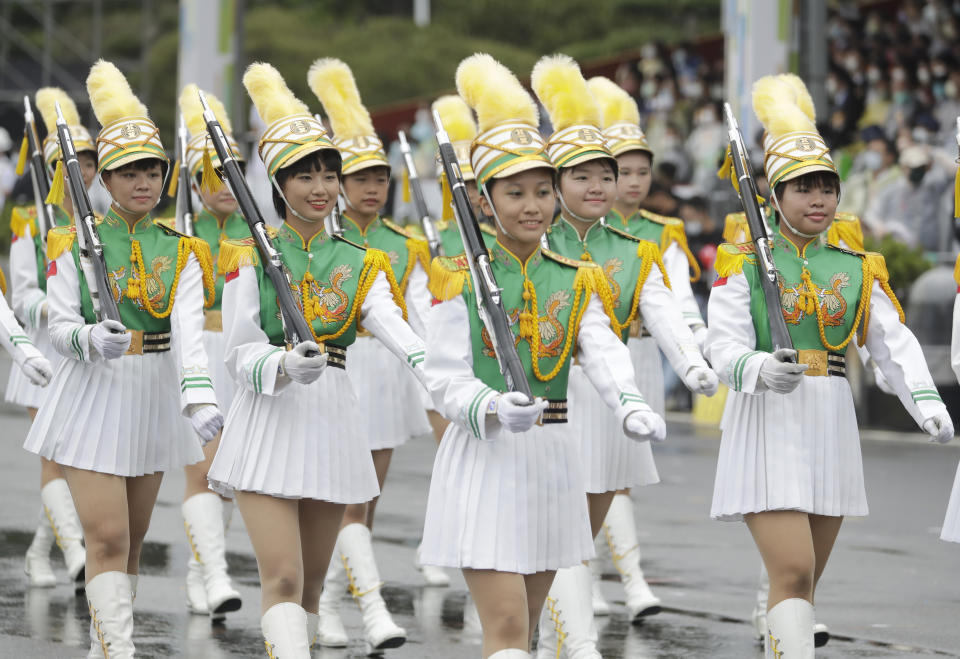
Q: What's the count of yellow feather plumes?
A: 11